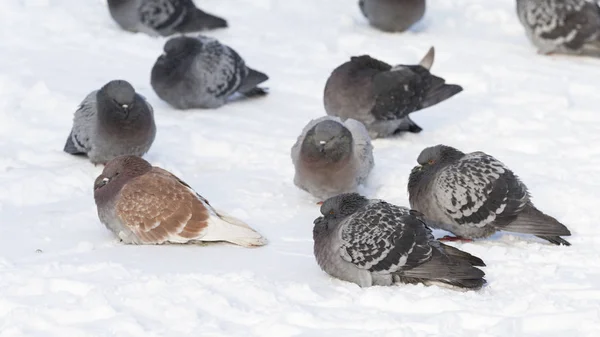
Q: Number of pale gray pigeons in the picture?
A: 1